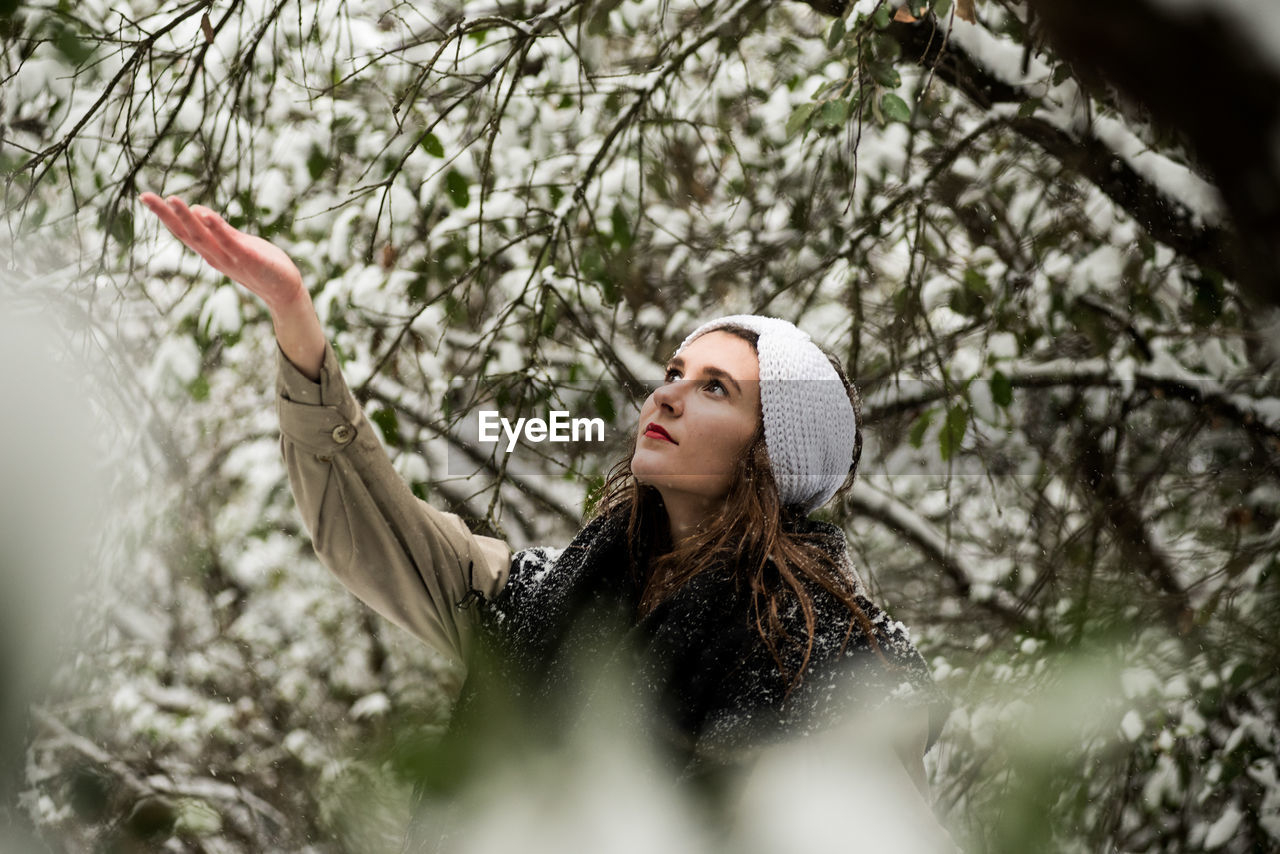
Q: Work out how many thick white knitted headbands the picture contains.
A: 1